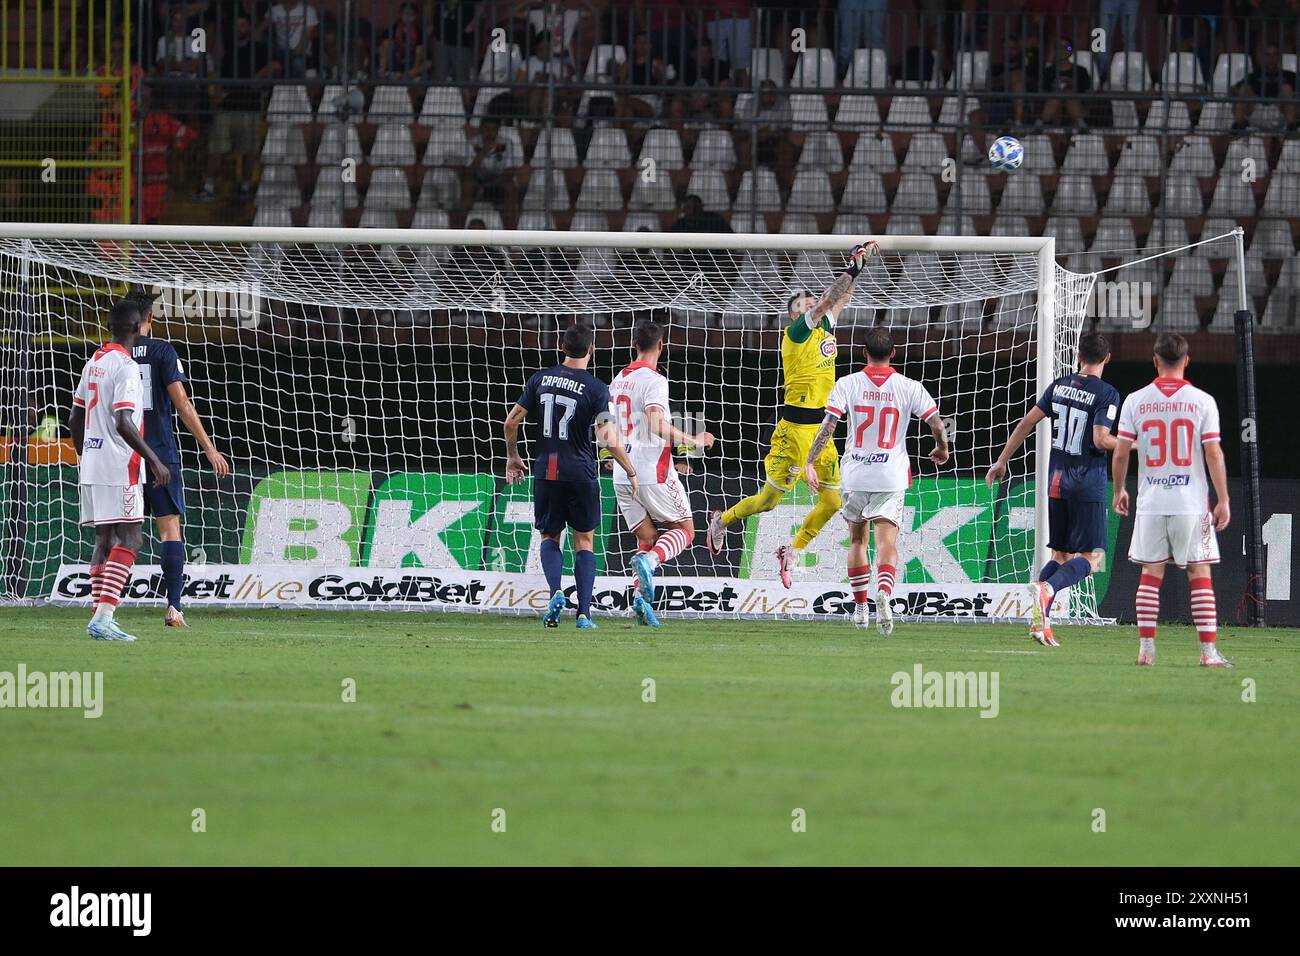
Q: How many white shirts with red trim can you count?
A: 4